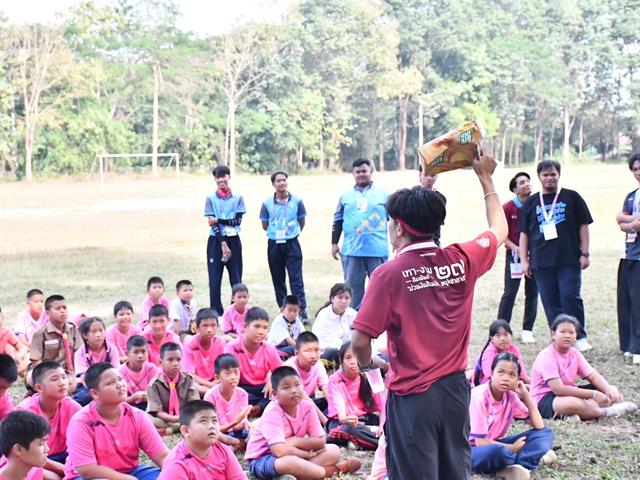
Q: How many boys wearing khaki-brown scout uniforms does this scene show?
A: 2